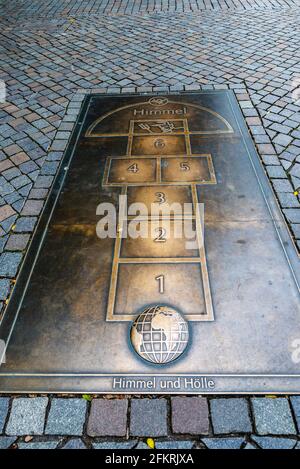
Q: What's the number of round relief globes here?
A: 1